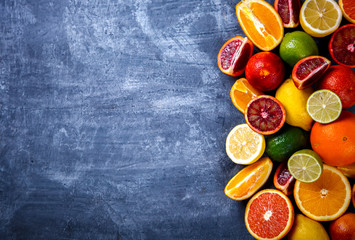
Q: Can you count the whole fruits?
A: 8